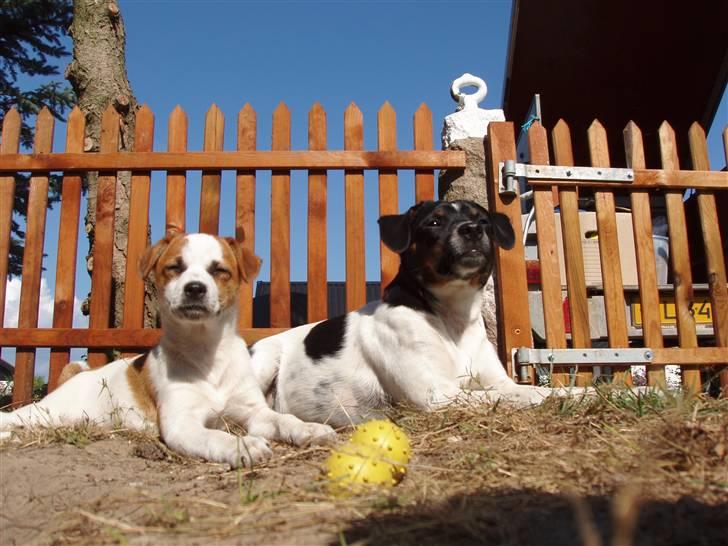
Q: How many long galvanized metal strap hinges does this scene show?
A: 2